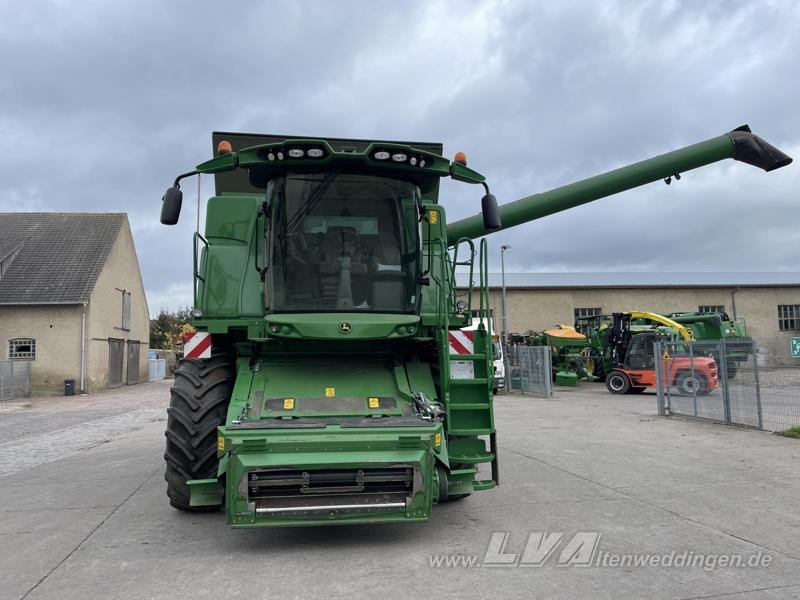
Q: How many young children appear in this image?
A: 0